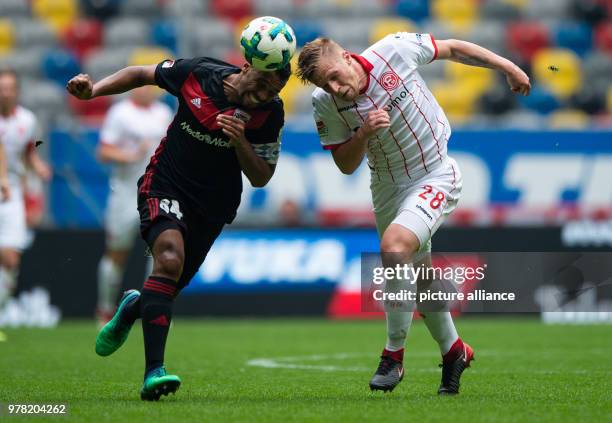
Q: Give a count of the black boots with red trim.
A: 2